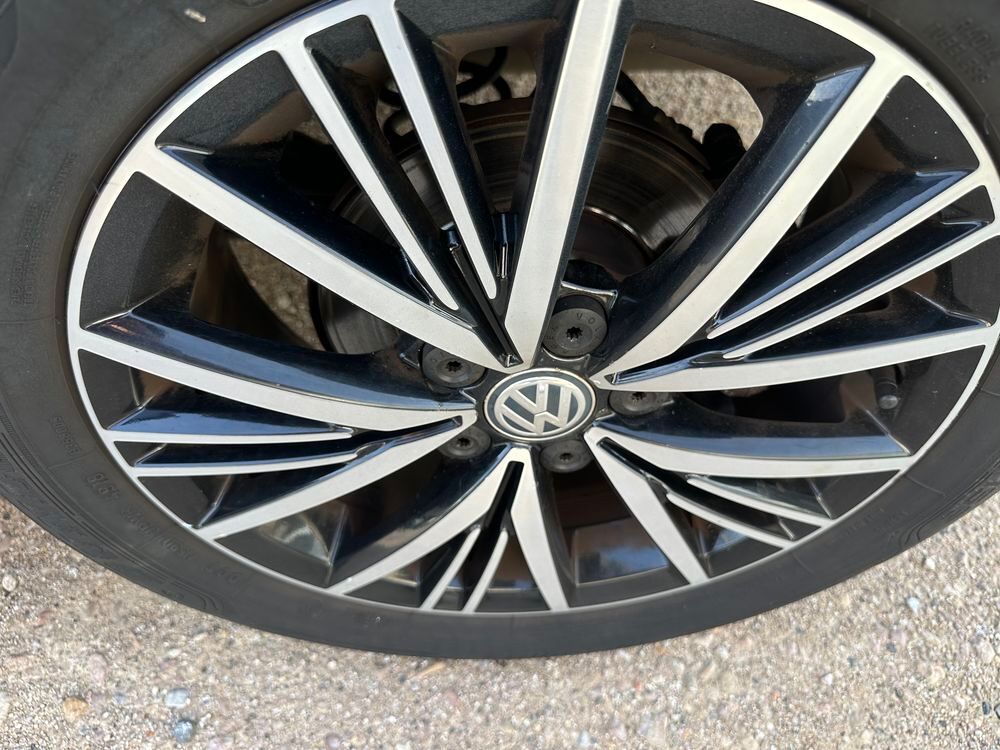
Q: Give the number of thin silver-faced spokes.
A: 10